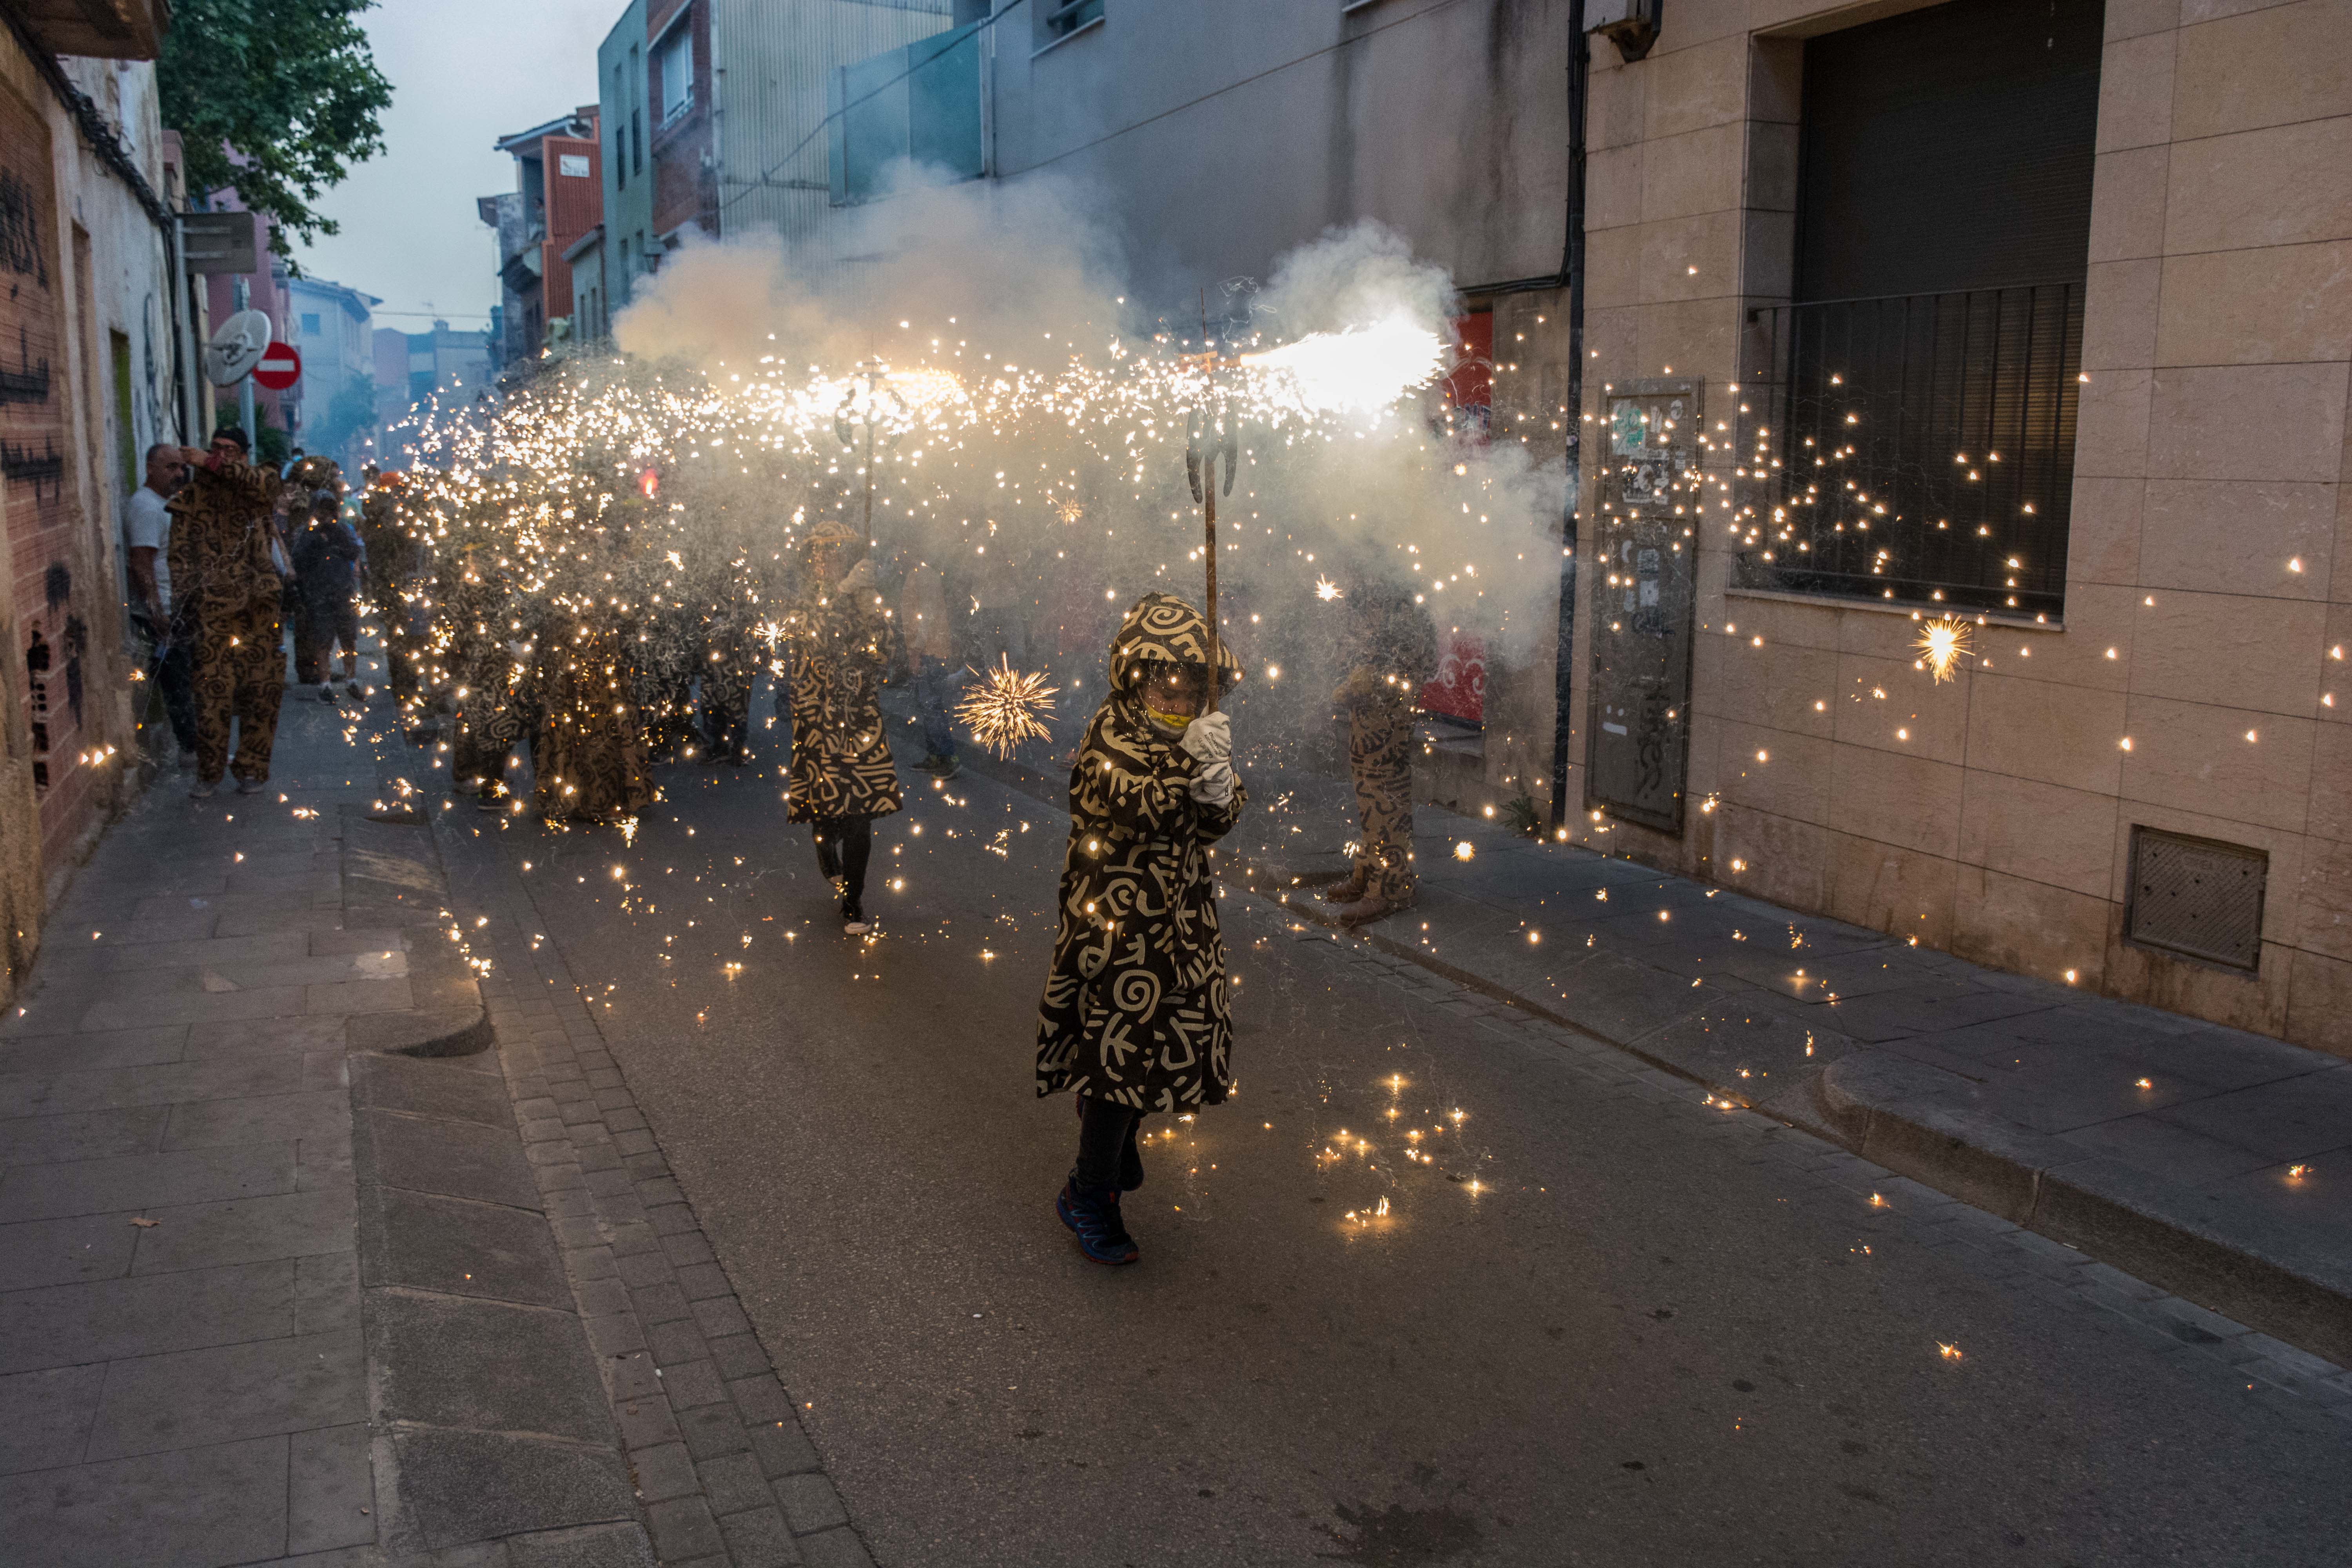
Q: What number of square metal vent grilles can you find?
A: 1